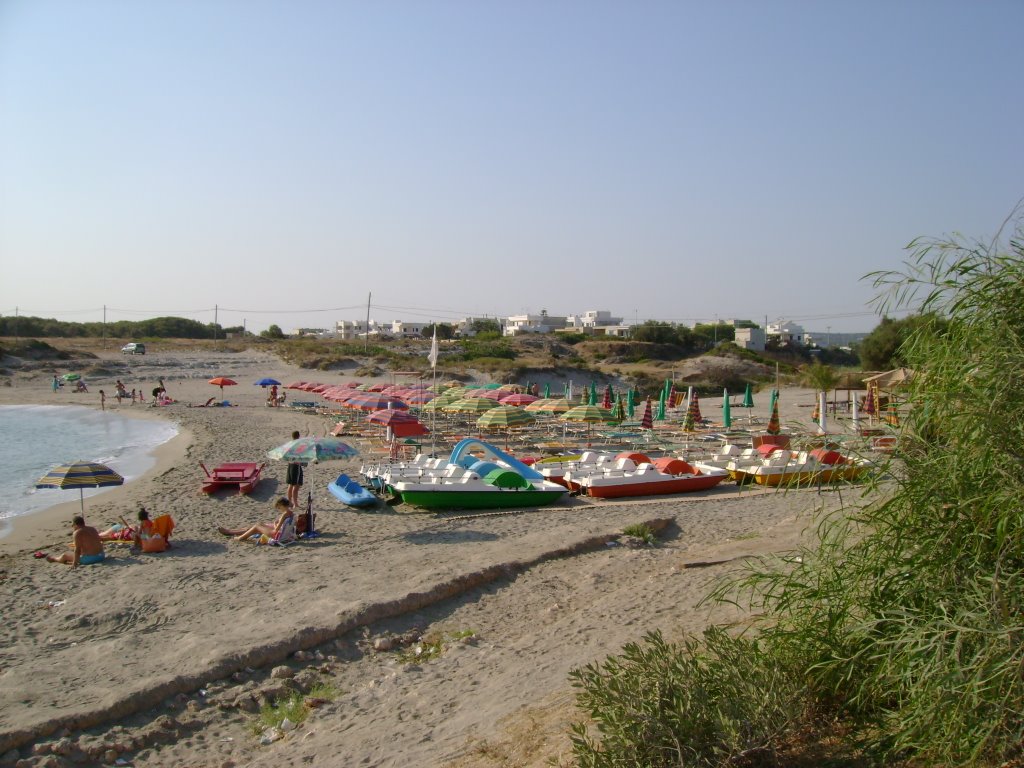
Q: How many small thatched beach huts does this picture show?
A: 1